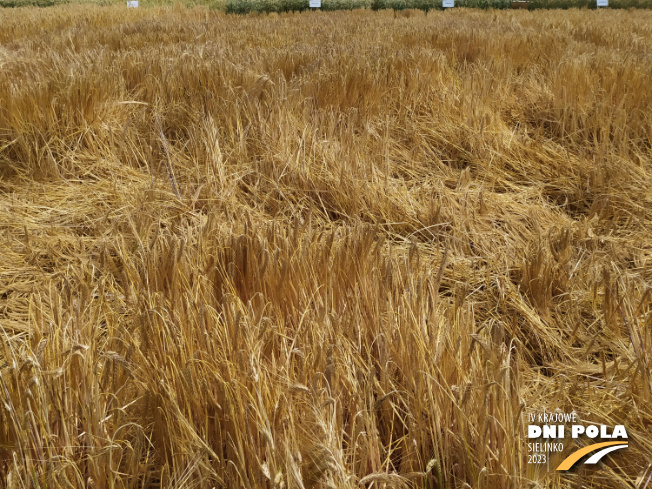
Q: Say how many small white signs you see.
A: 4